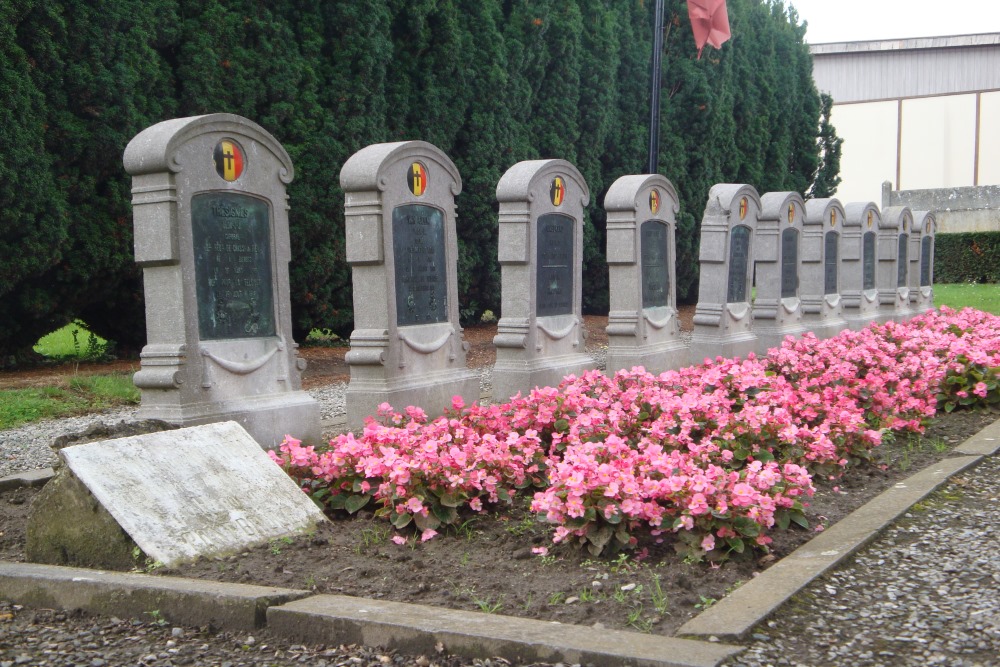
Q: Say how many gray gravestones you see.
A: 10